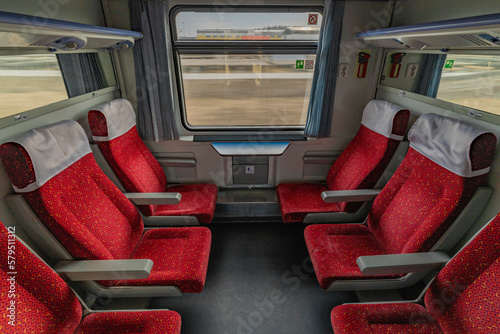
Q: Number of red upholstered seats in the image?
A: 6